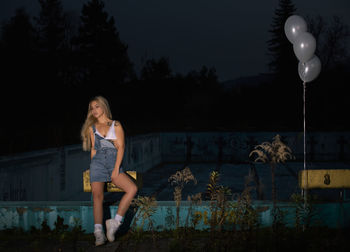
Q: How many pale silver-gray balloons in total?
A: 3